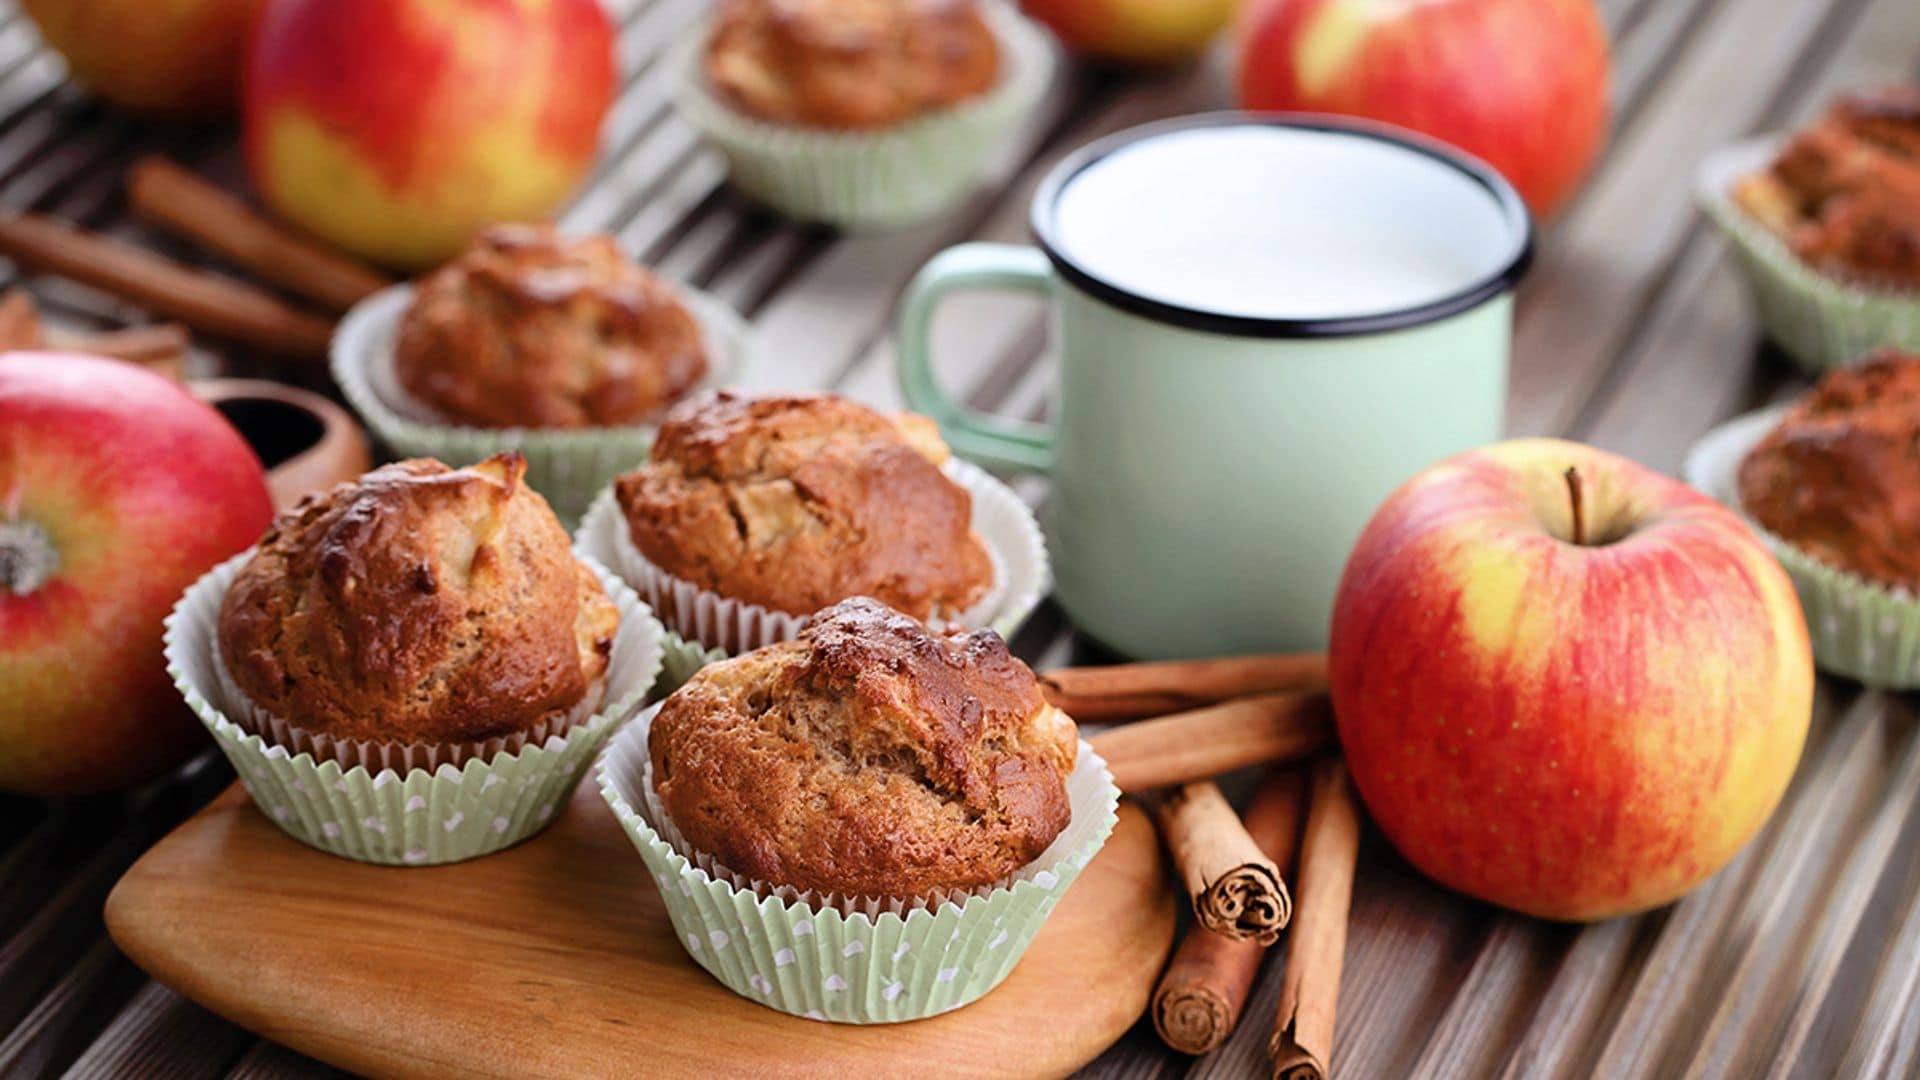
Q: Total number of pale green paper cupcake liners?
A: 7